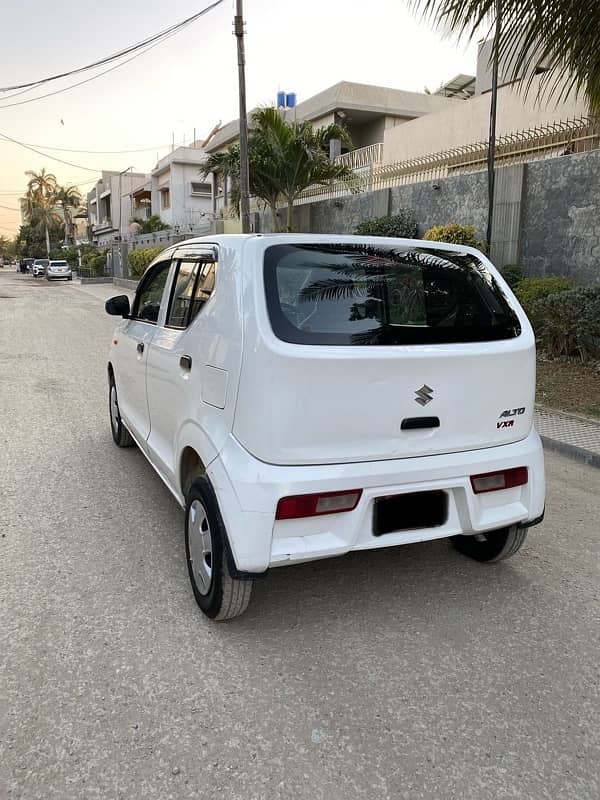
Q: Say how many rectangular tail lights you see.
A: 2